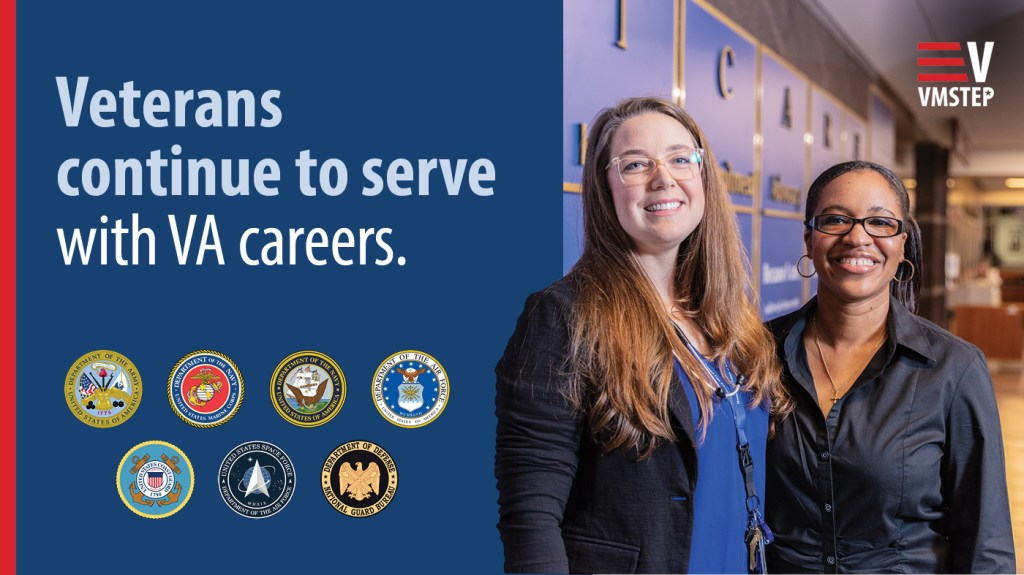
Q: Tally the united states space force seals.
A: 1